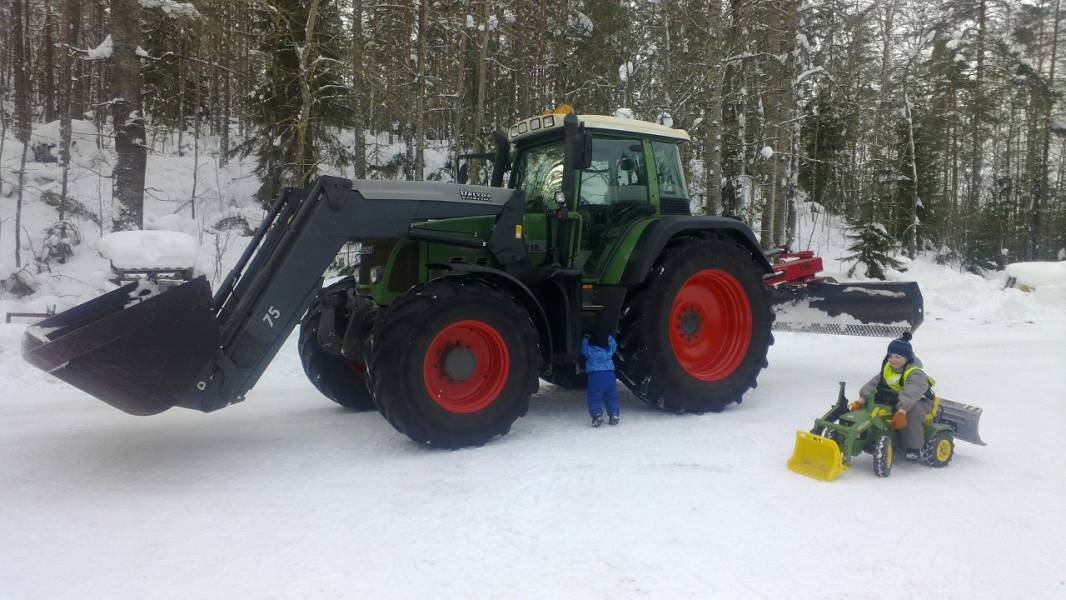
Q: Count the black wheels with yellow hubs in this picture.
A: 2